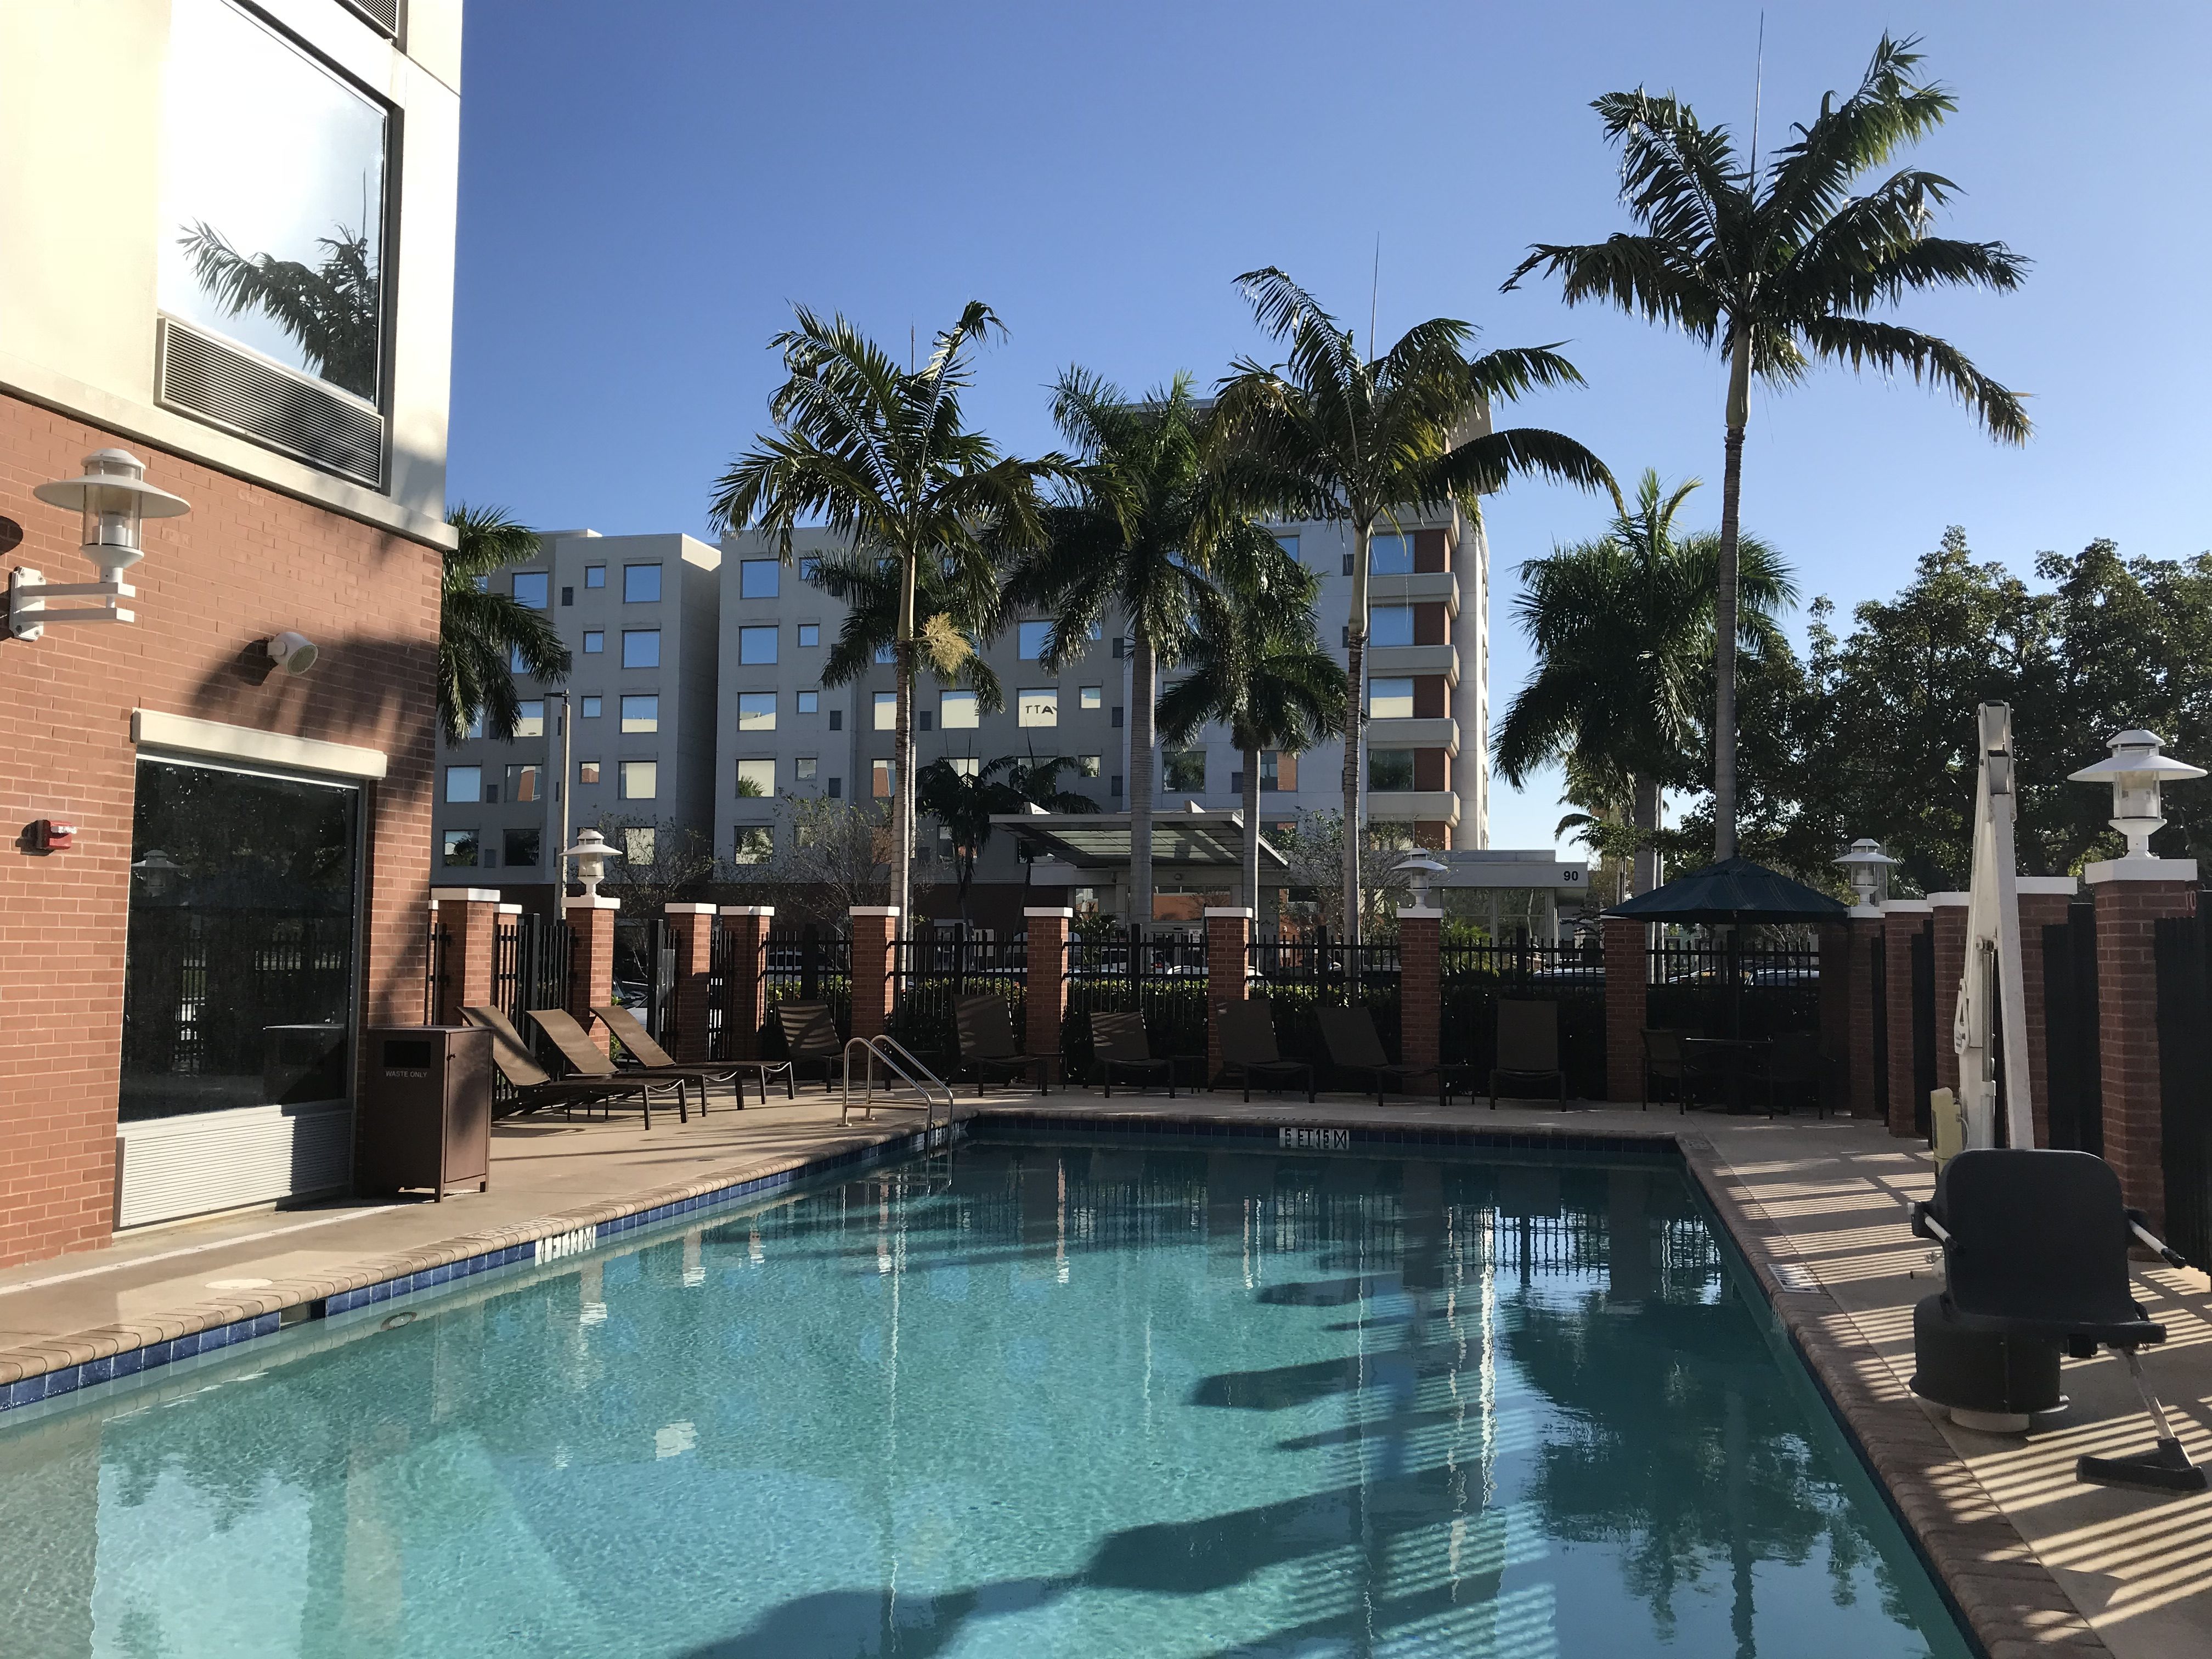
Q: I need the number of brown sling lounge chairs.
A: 9